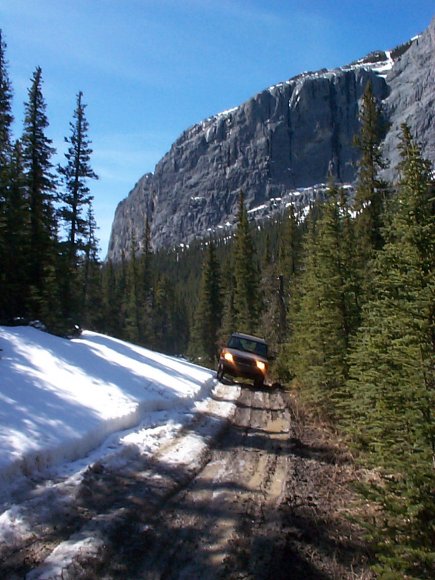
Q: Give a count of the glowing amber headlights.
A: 2